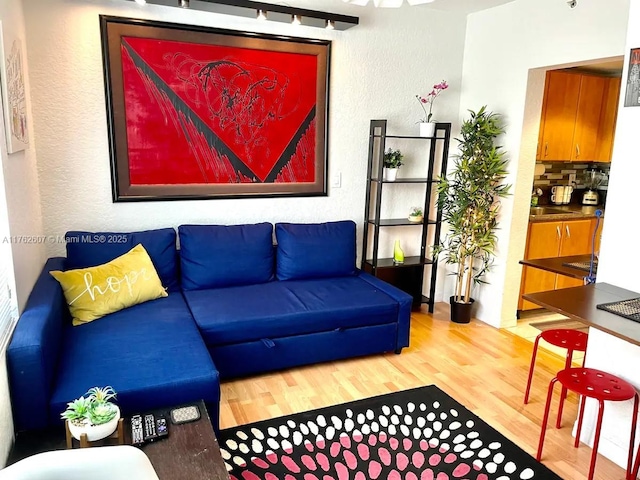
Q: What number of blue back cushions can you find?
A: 3